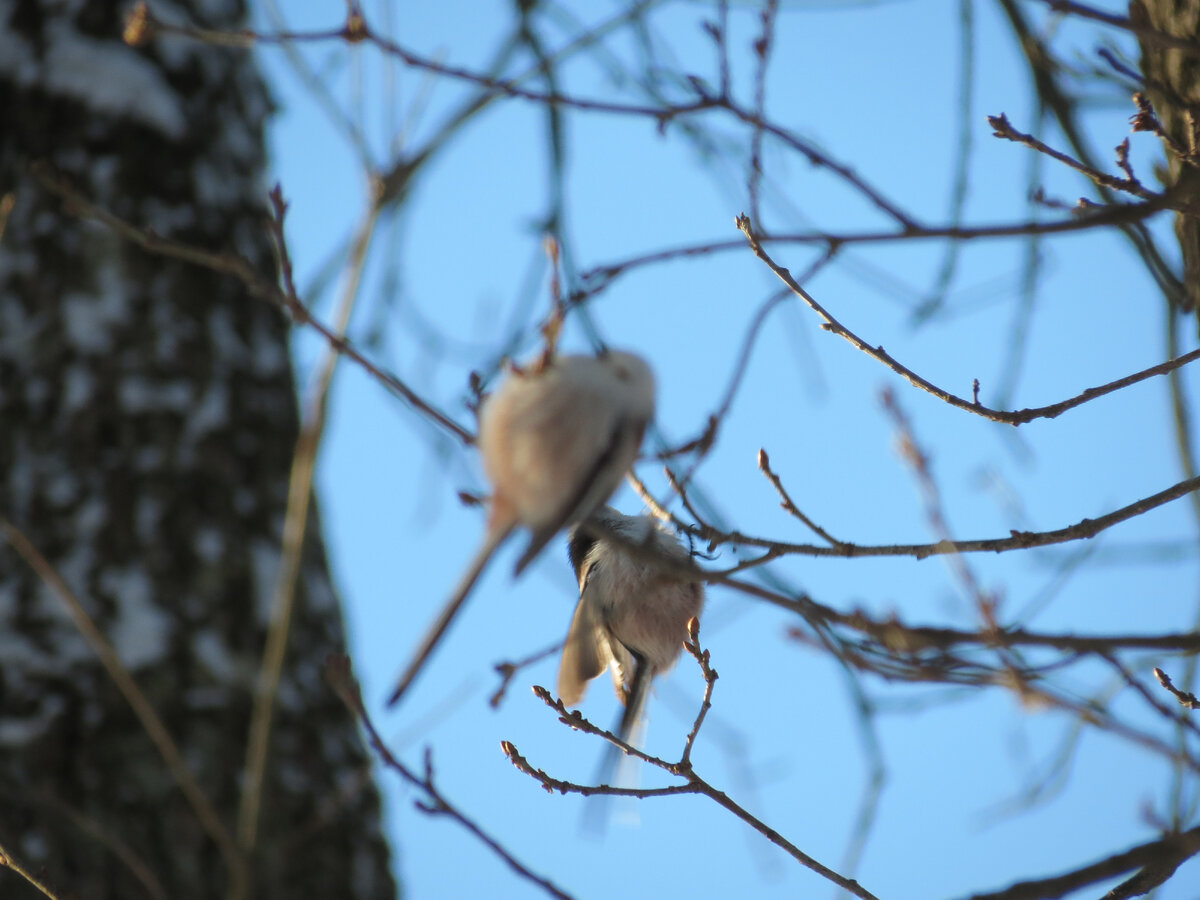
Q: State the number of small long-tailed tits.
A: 2